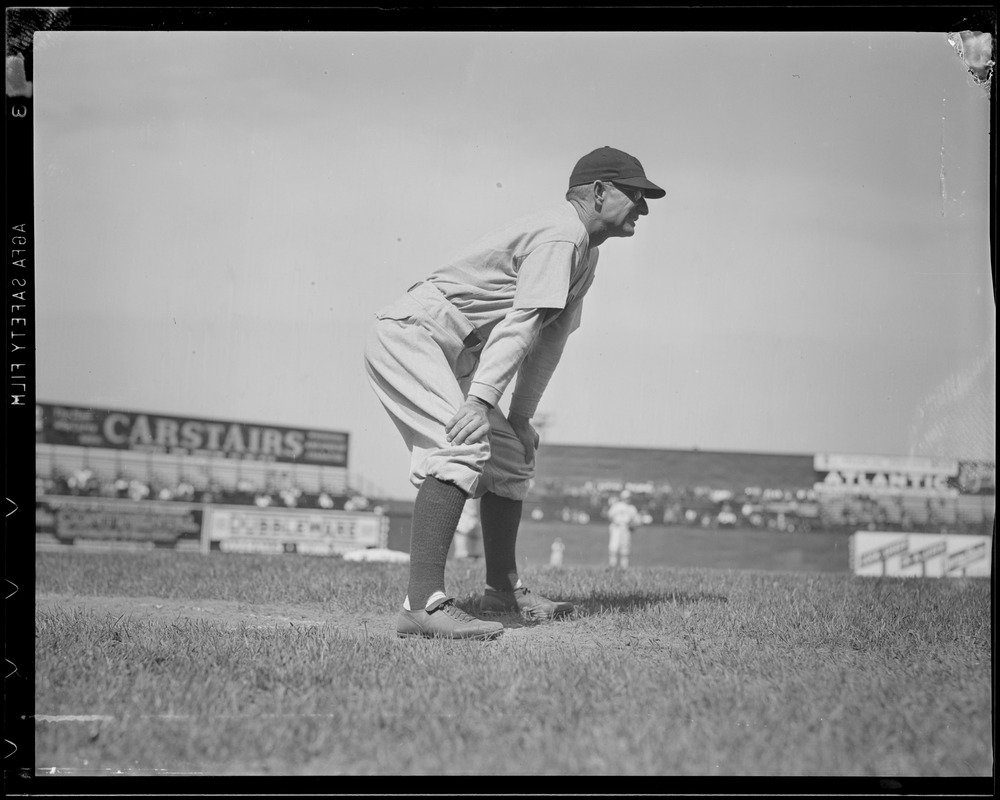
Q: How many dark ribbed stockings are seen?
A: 2